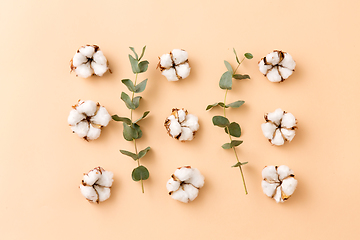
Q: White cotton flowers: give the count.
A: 9